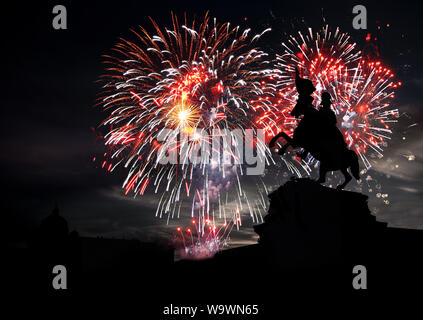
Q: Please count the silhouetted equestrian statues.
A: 1